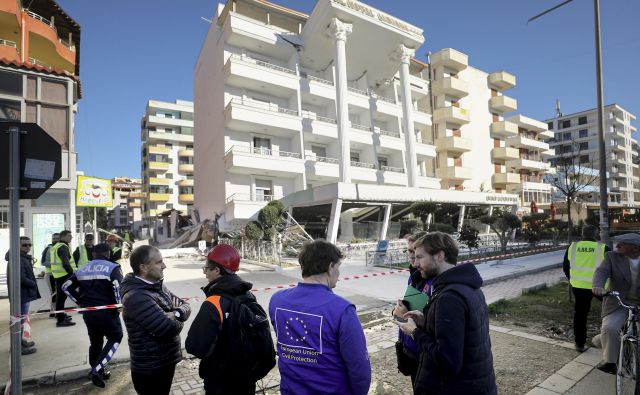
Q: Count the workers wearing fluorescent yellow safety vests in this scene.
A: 5